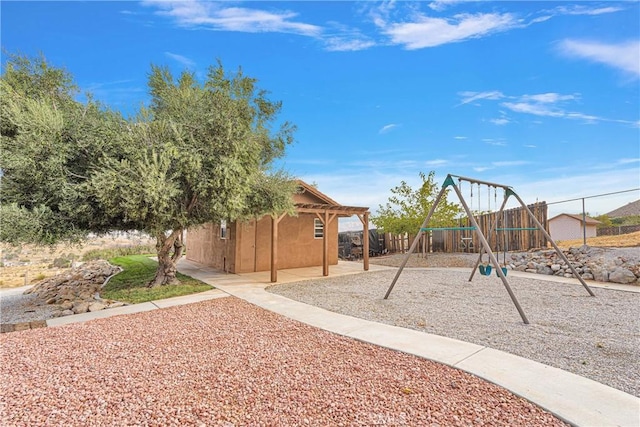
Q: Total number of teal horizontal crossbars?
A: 2